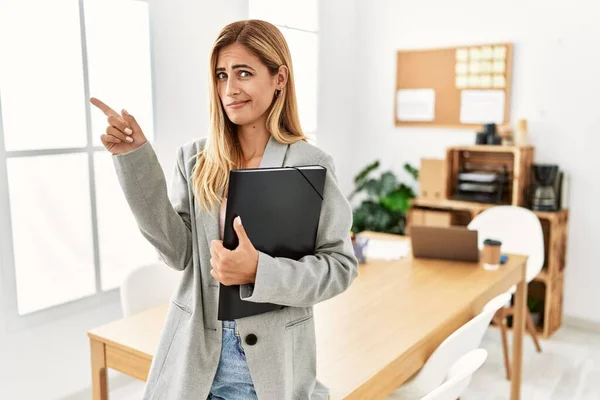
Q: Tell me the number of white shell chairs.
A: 4